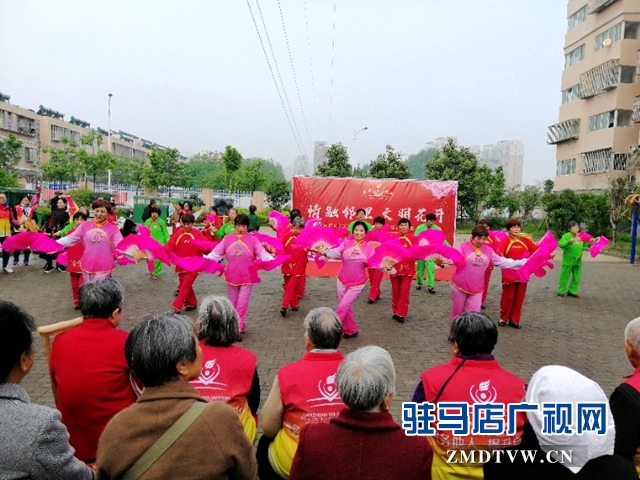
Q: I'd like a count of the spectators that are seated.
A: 9